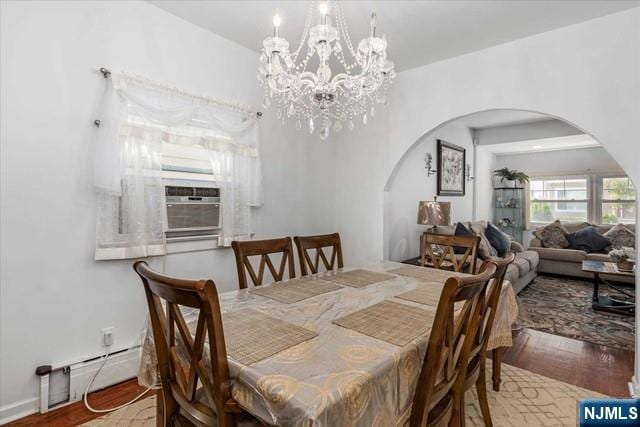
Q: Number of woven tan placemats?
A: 6